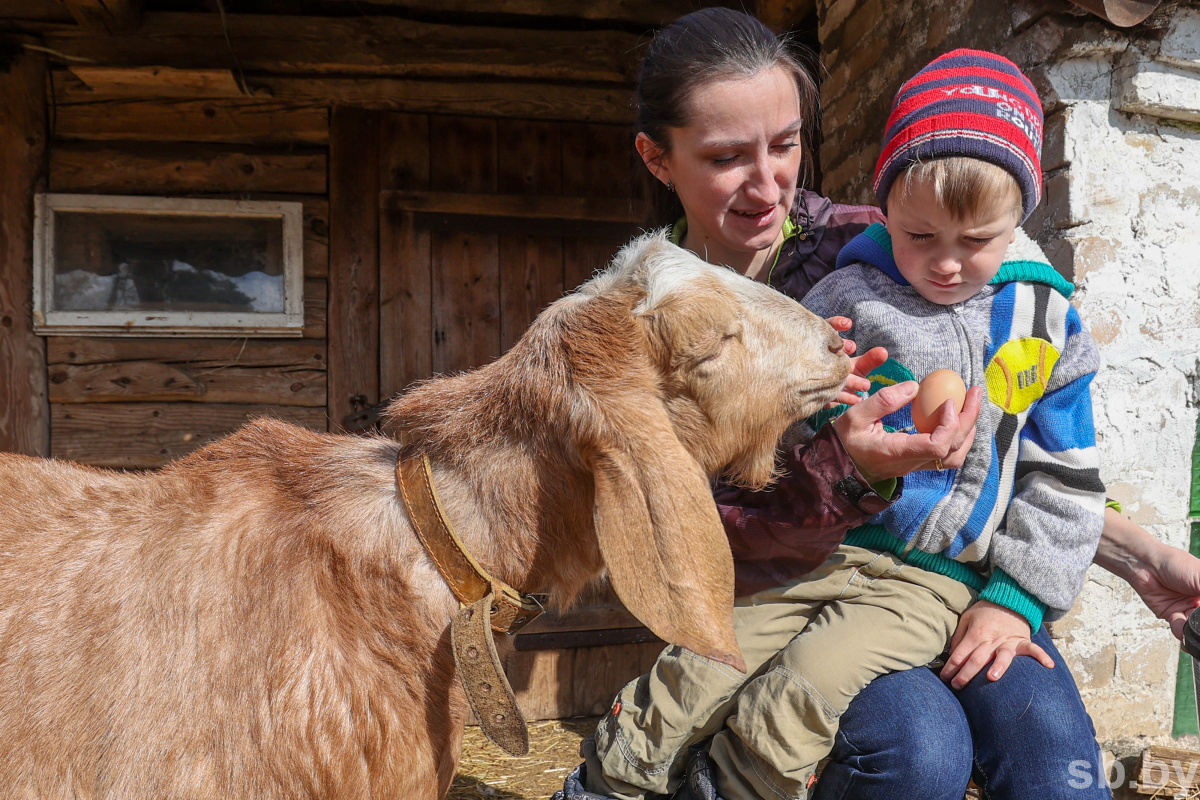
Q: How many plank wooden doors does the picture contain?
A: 1